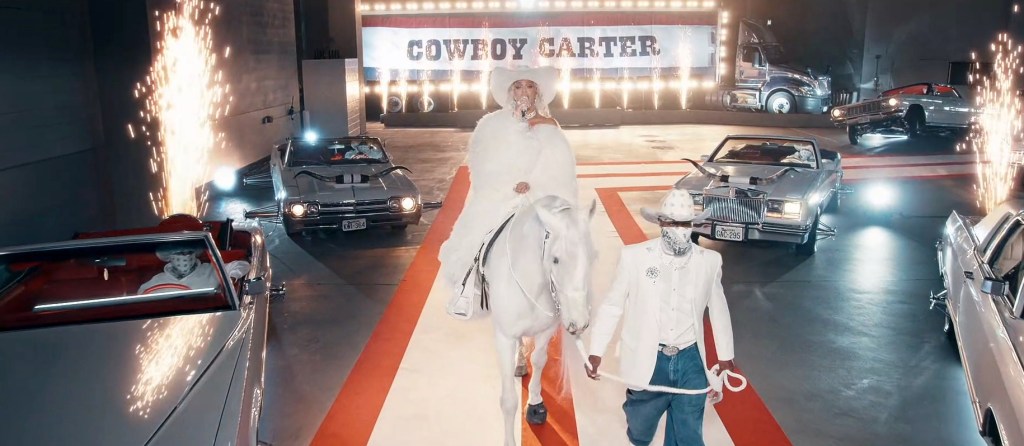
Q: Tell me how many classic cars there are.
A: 5